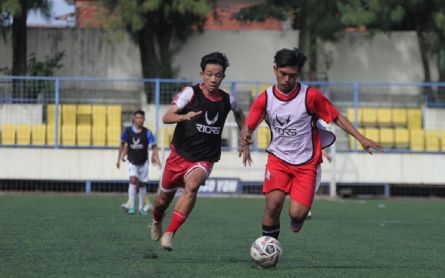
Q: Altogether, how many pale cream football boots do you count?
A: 2